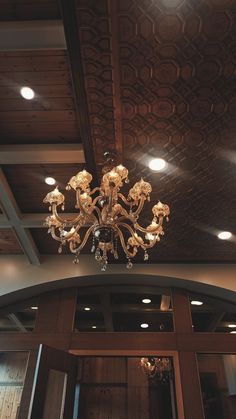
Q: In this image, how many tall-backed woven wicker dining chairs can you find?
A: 0